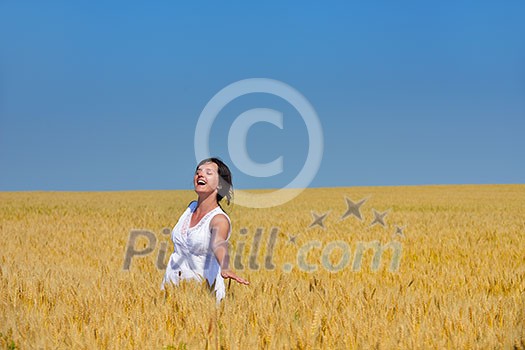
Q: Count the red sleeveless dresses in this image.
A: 0